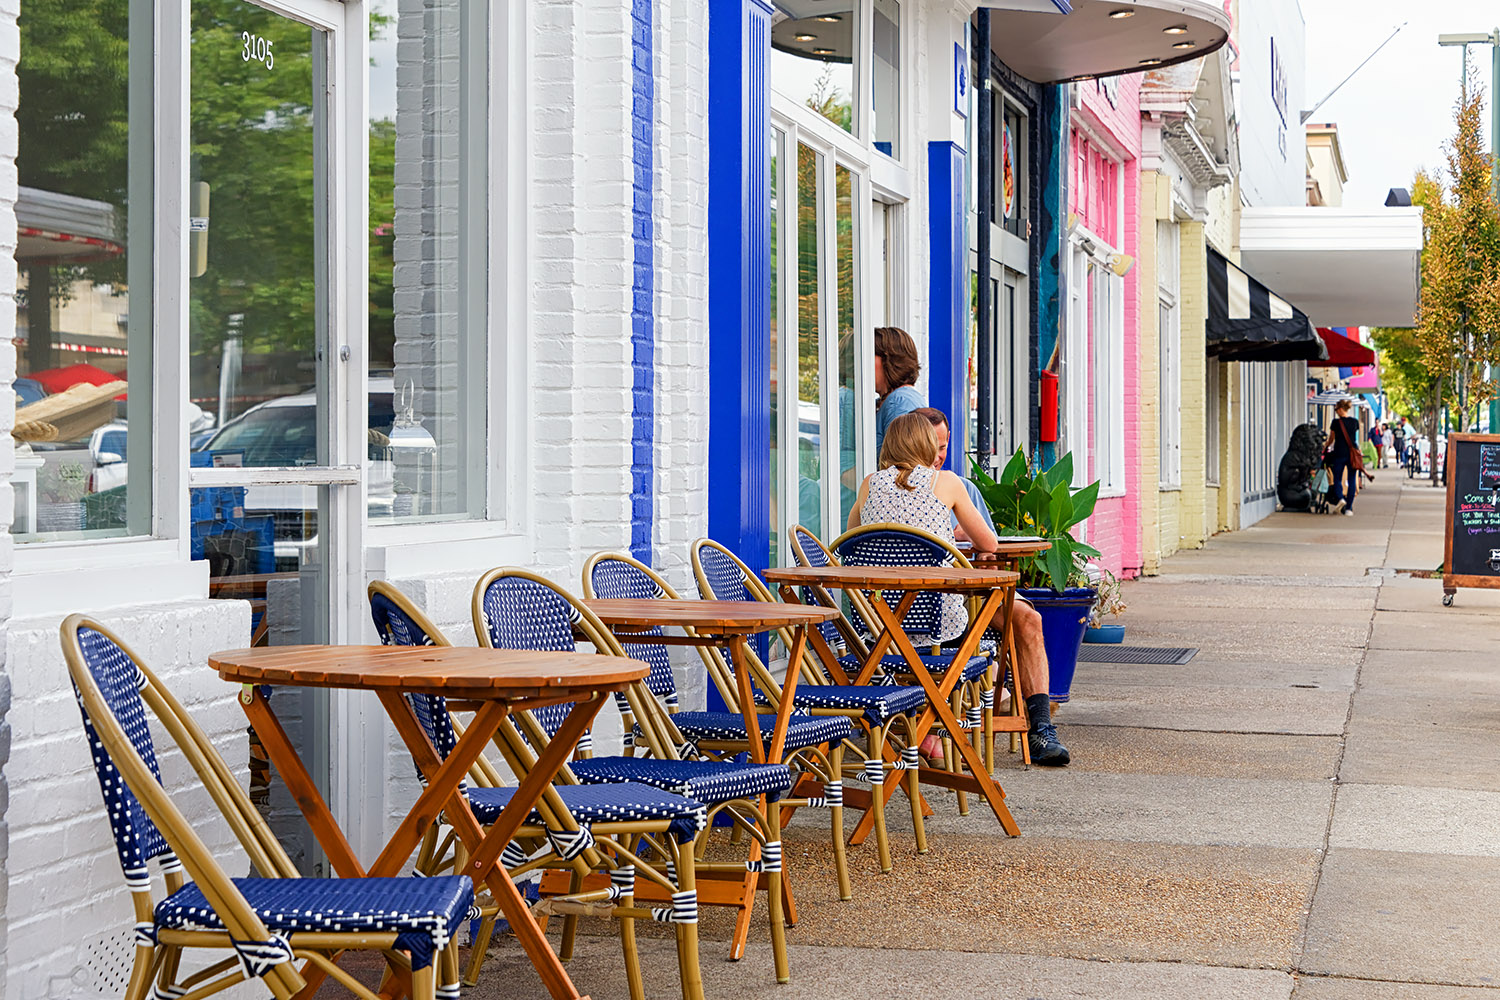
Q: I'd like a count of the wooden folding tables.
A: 4